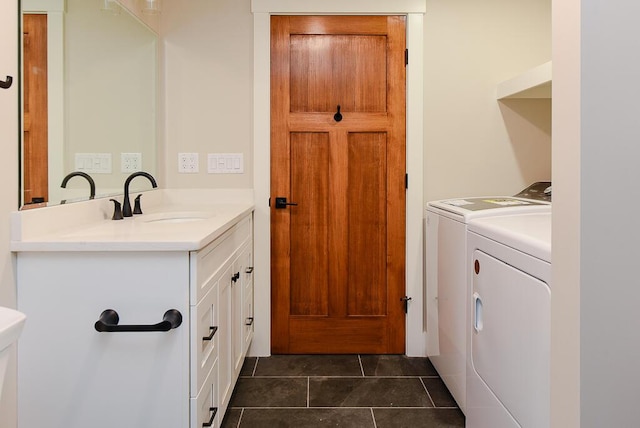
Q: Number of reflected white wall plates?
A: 2